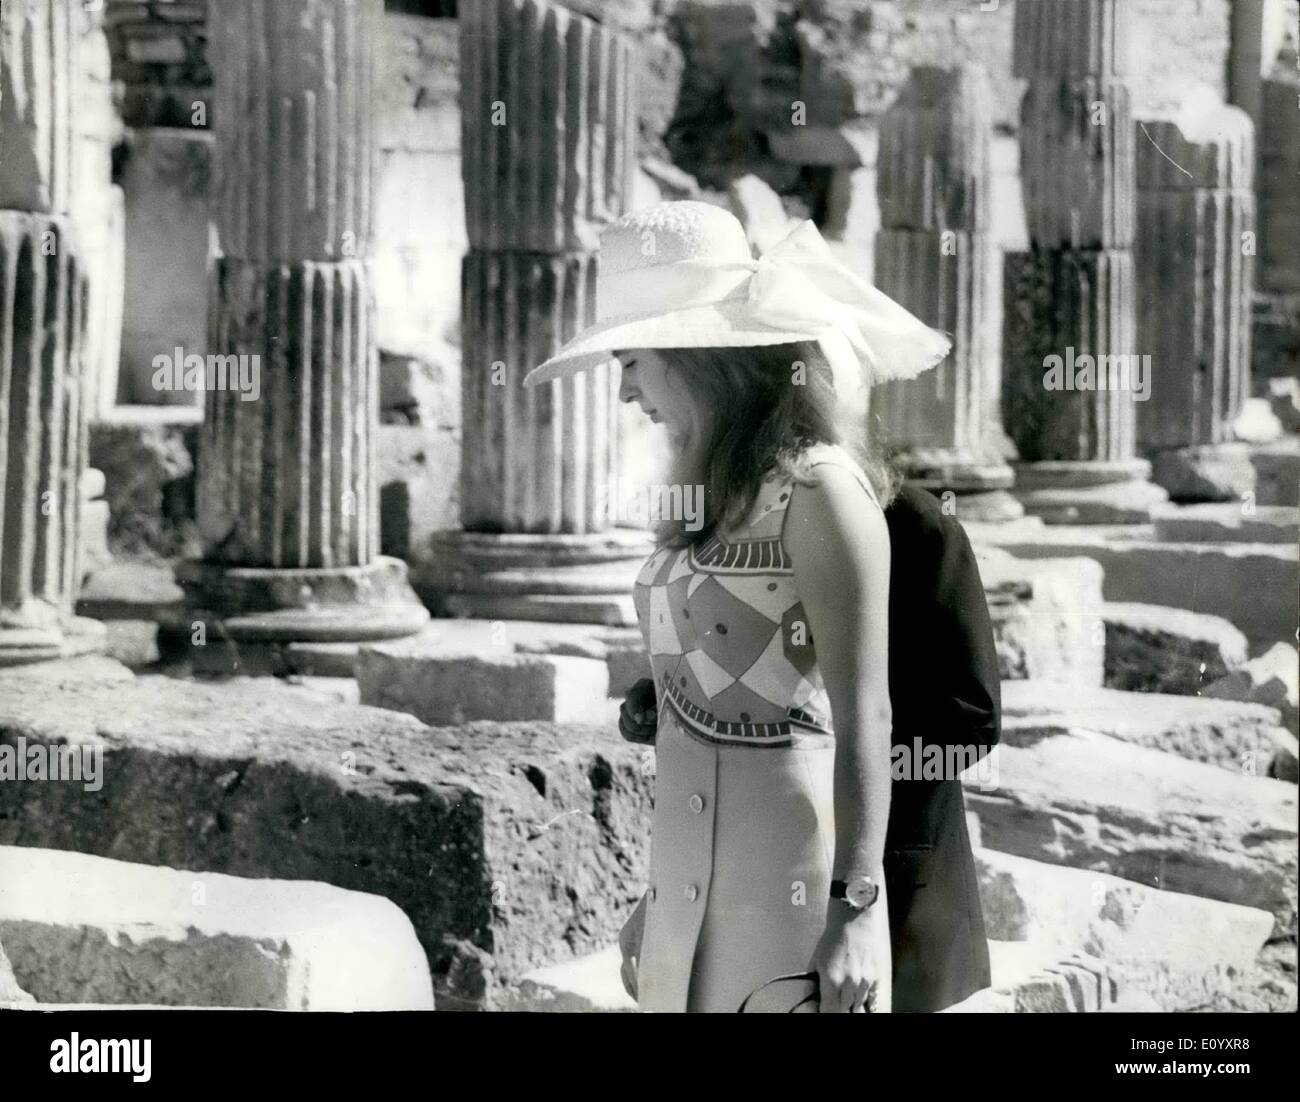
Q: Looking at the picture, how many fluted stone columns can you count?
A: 6